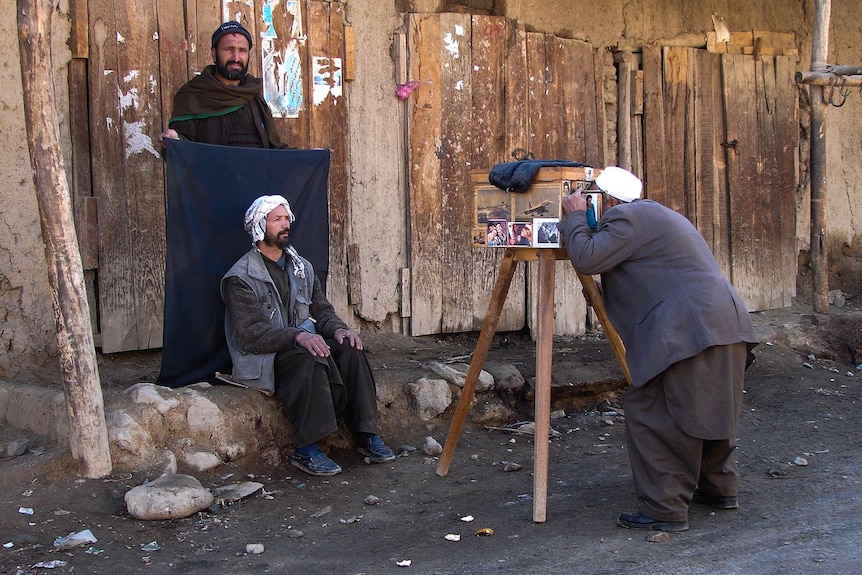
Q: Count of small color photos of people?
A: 3